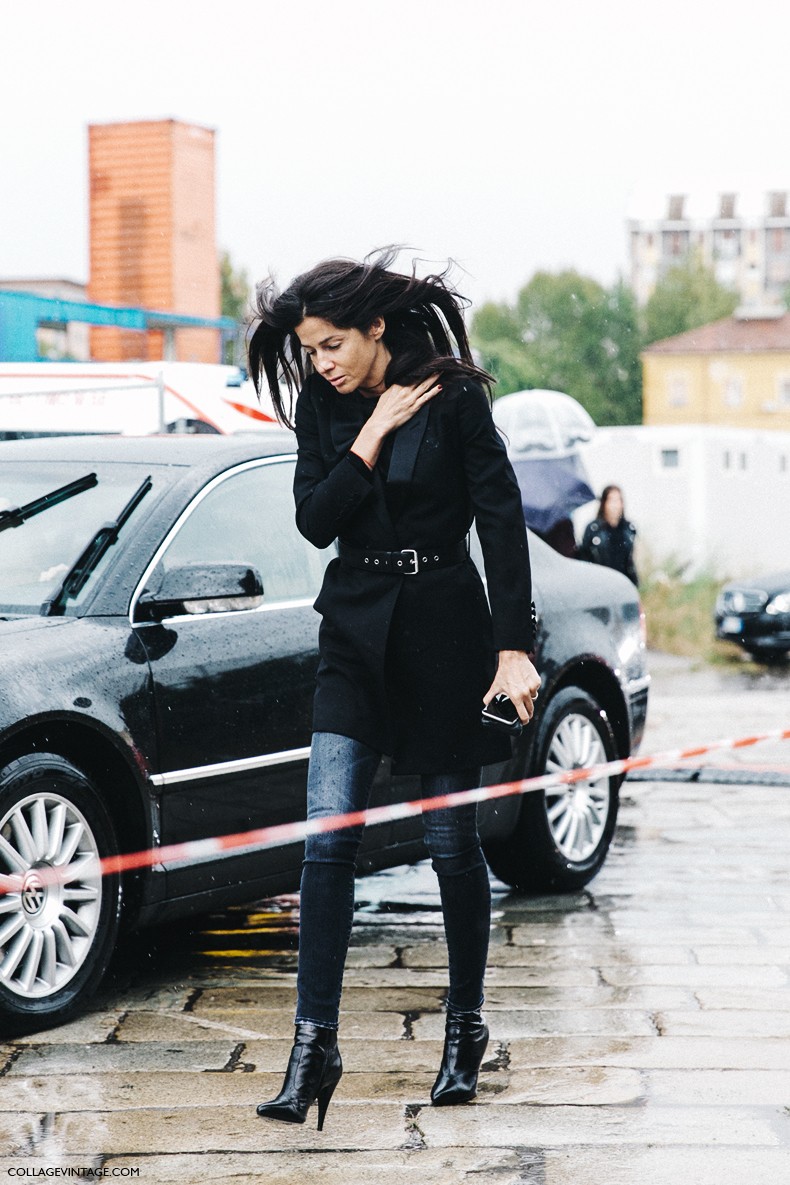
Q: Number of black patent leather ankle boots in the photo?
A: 2